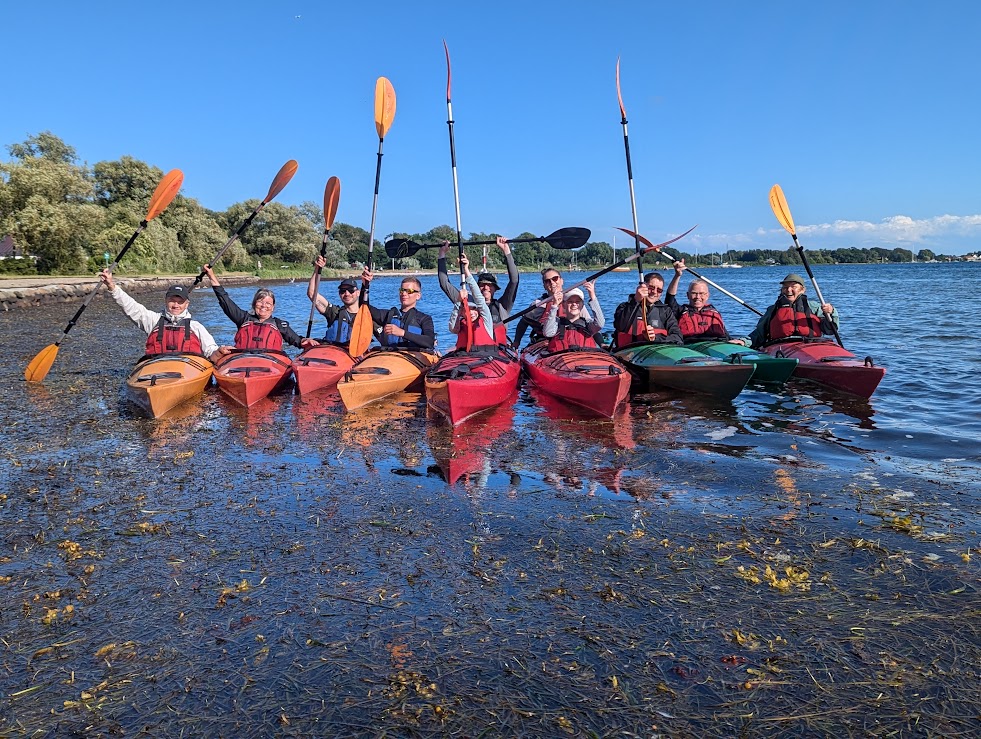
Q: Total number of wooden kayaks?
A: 0